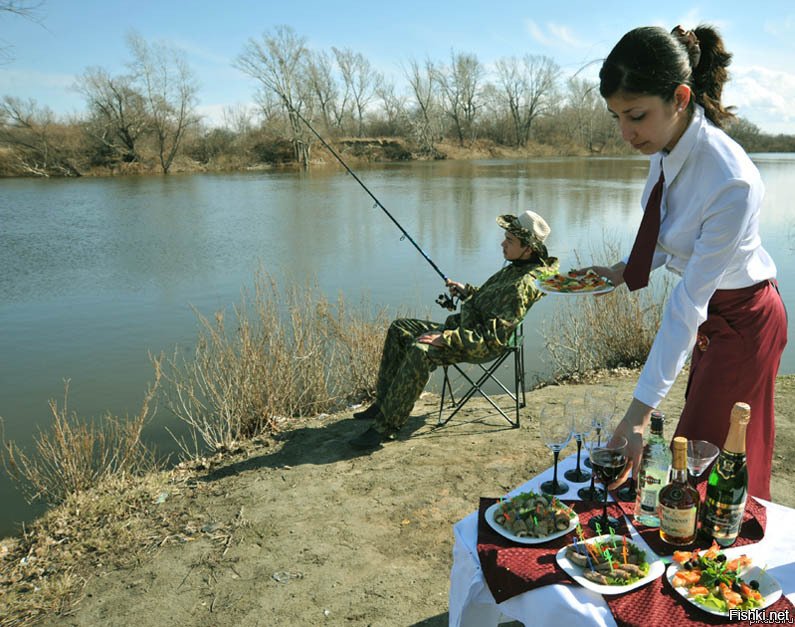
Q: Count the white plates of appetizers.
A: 4